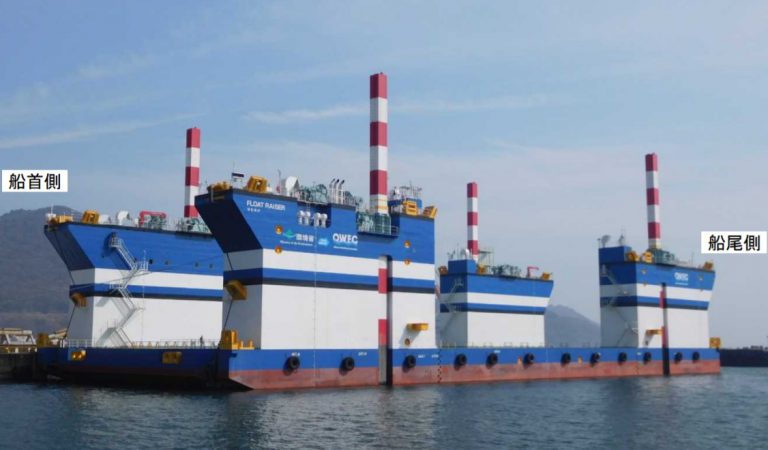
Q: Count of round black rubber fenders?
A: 12